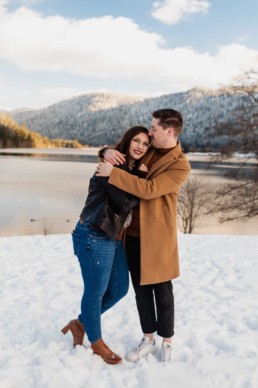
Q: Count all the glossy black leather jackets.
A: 1